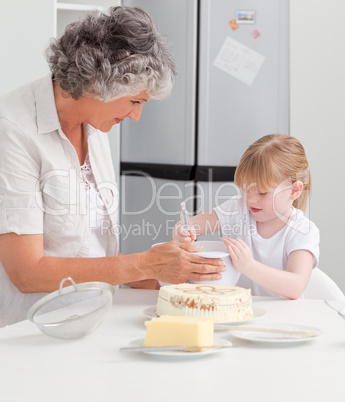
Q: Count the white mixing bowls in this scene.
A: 1